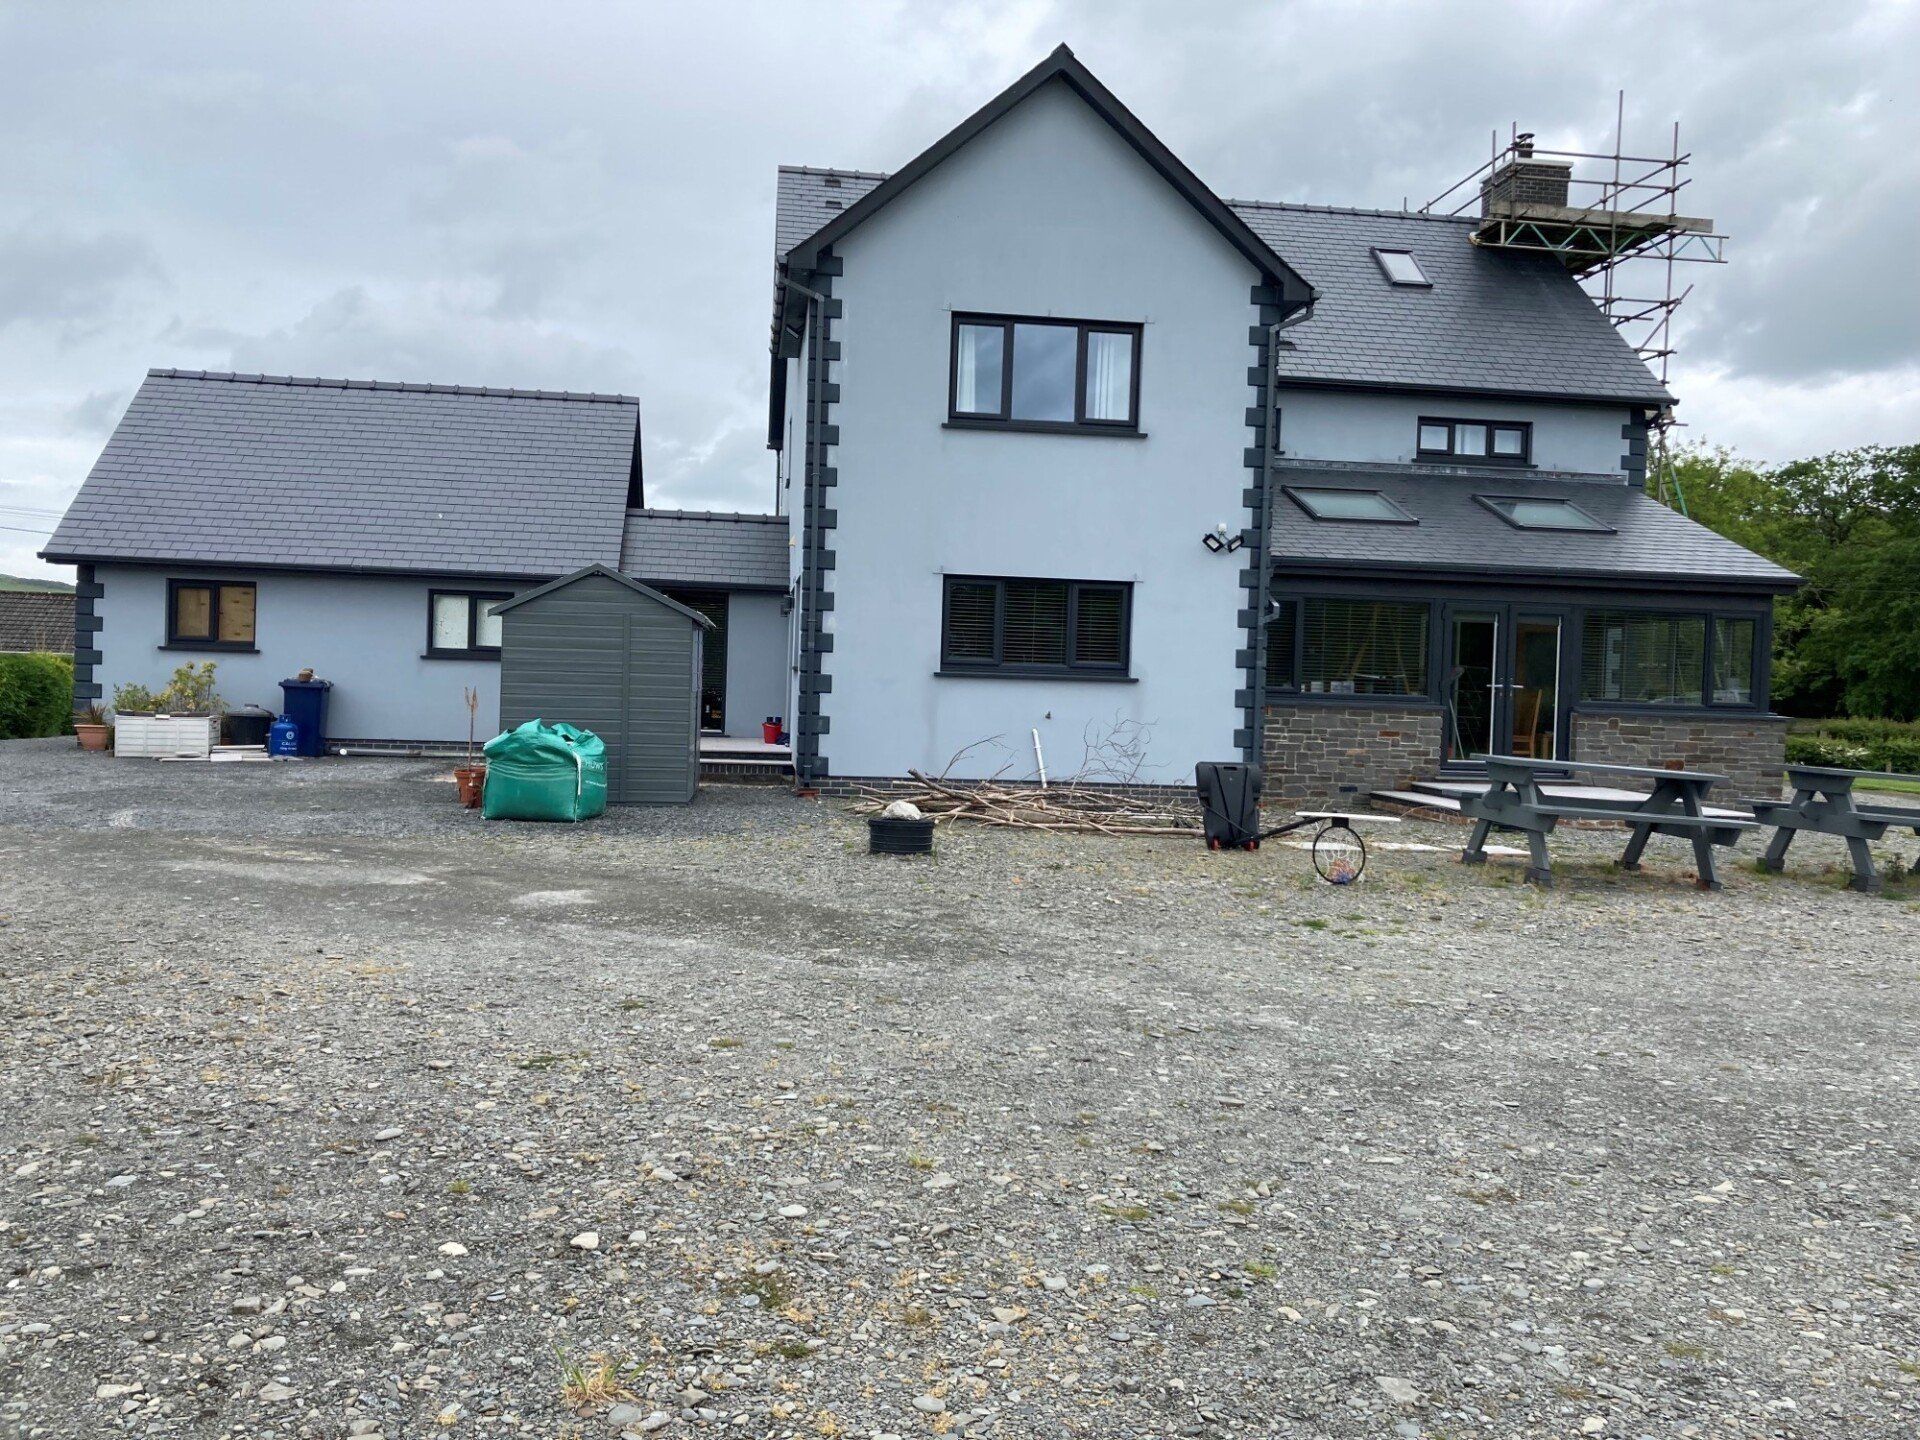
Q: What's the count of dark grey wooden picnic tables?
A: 2